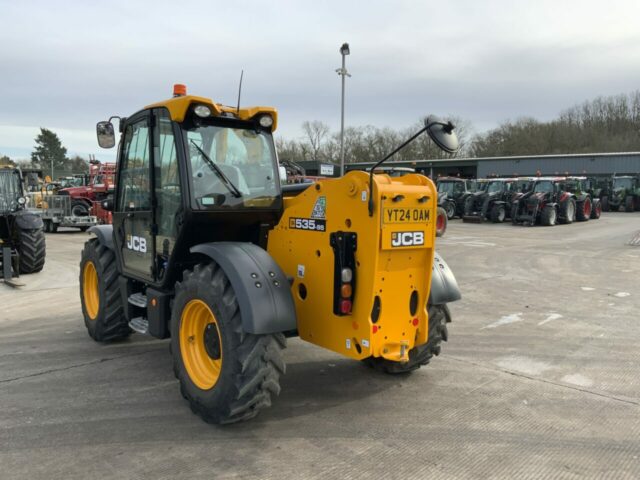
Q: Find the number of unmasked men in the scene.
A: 0